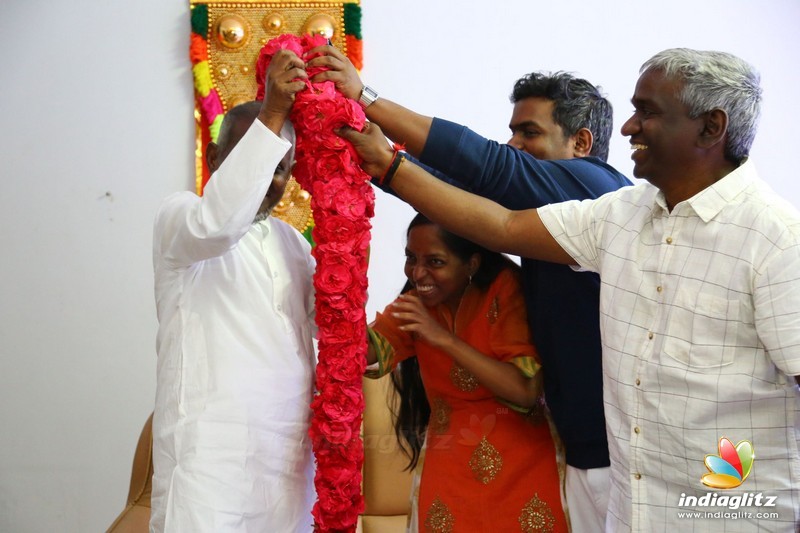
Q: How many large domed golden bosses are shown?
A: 2